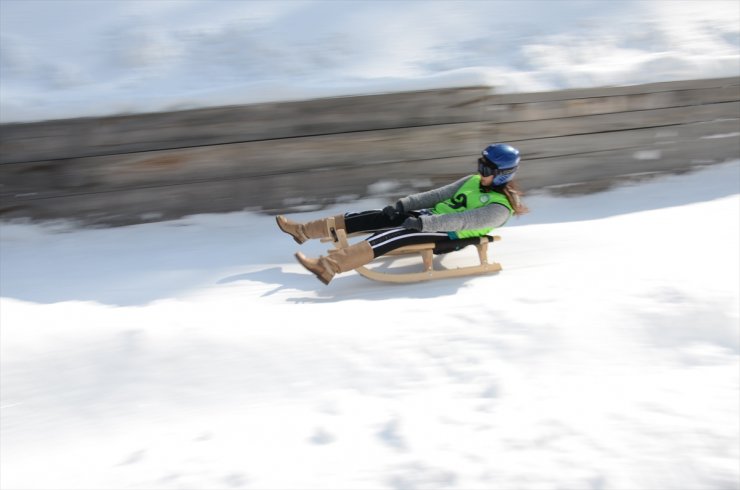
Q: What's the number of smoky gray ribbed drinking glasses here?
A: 0